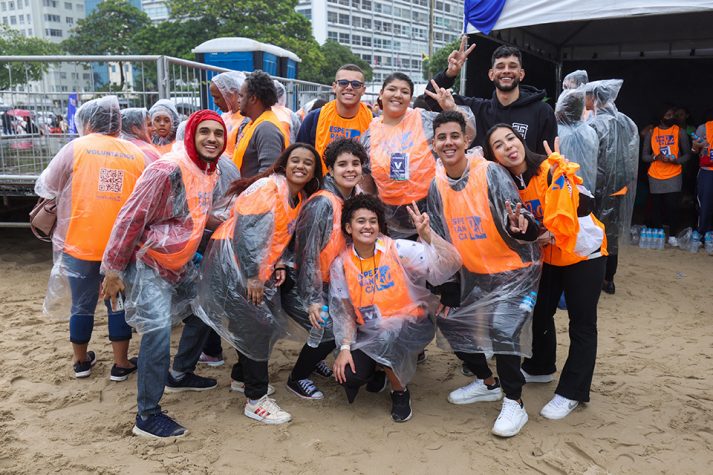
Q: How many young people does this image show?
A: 9